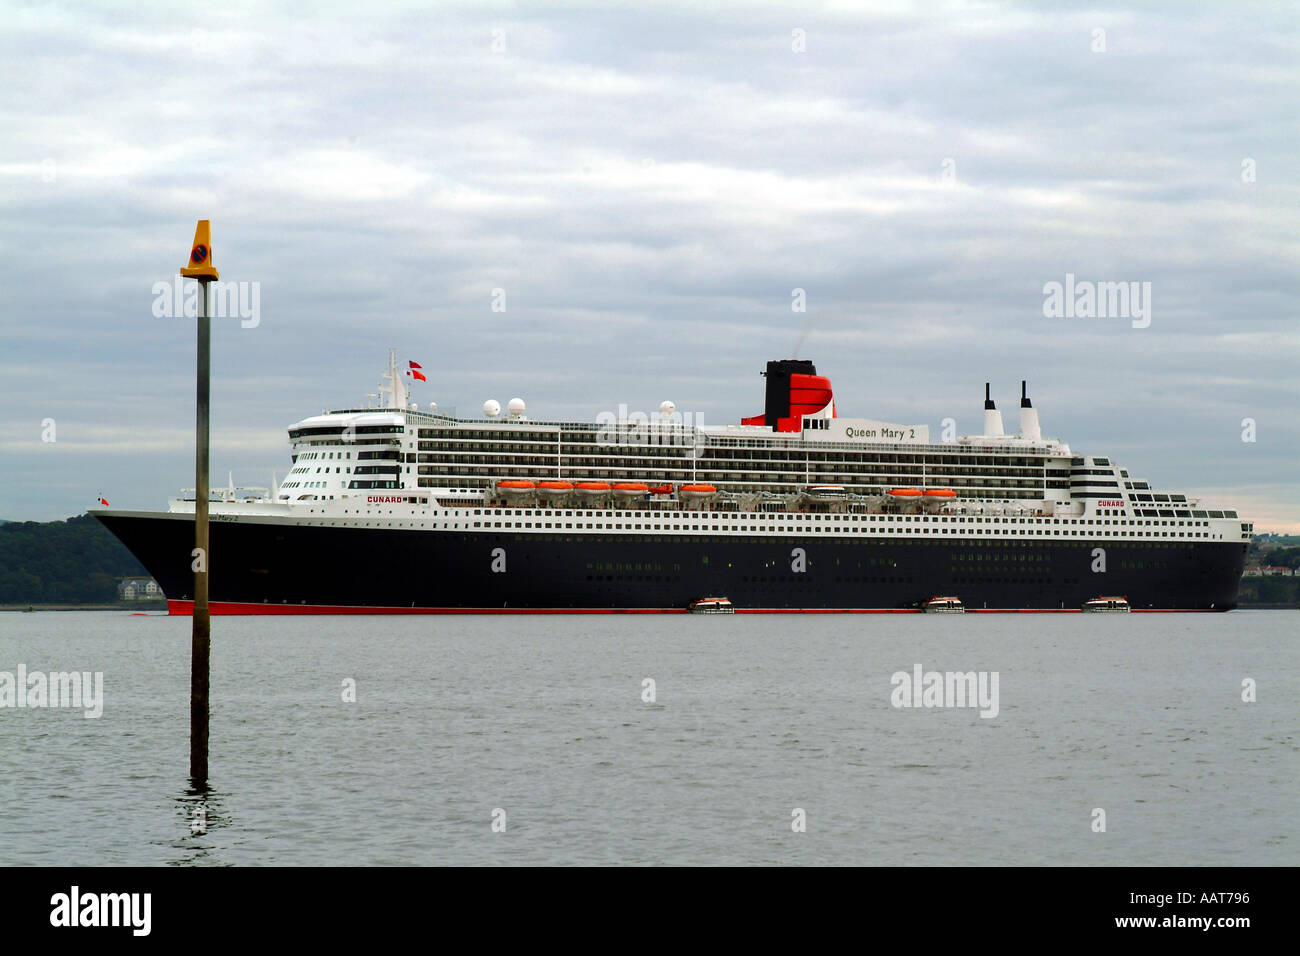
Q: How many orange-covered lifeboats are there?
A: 7